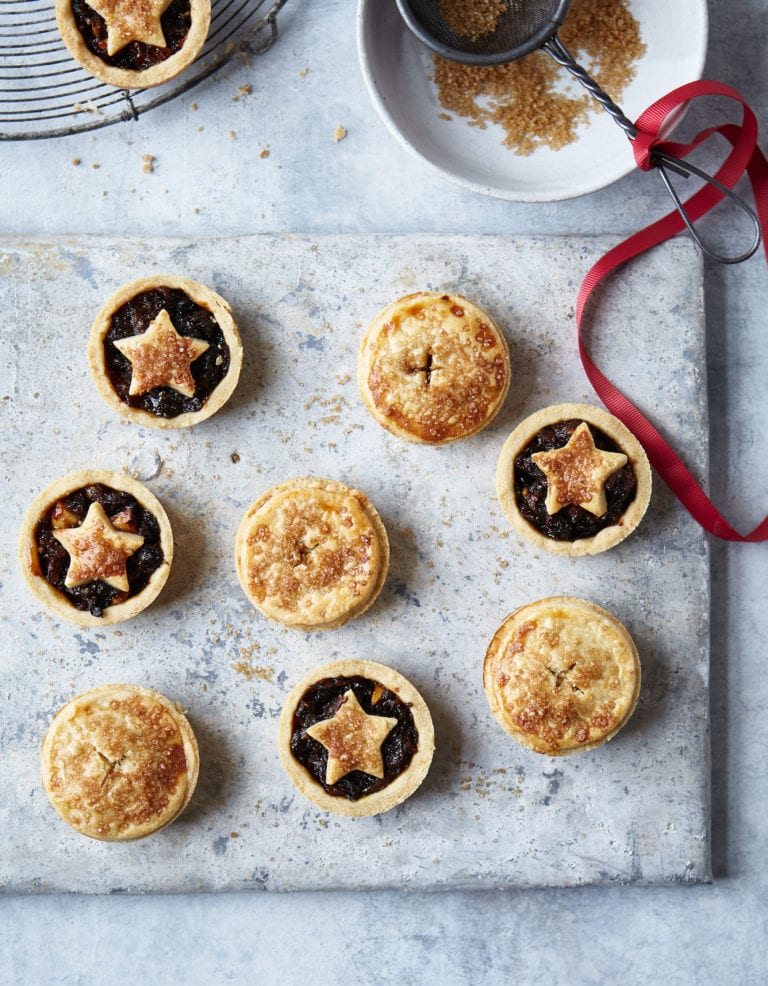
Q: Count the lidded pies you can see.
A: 4